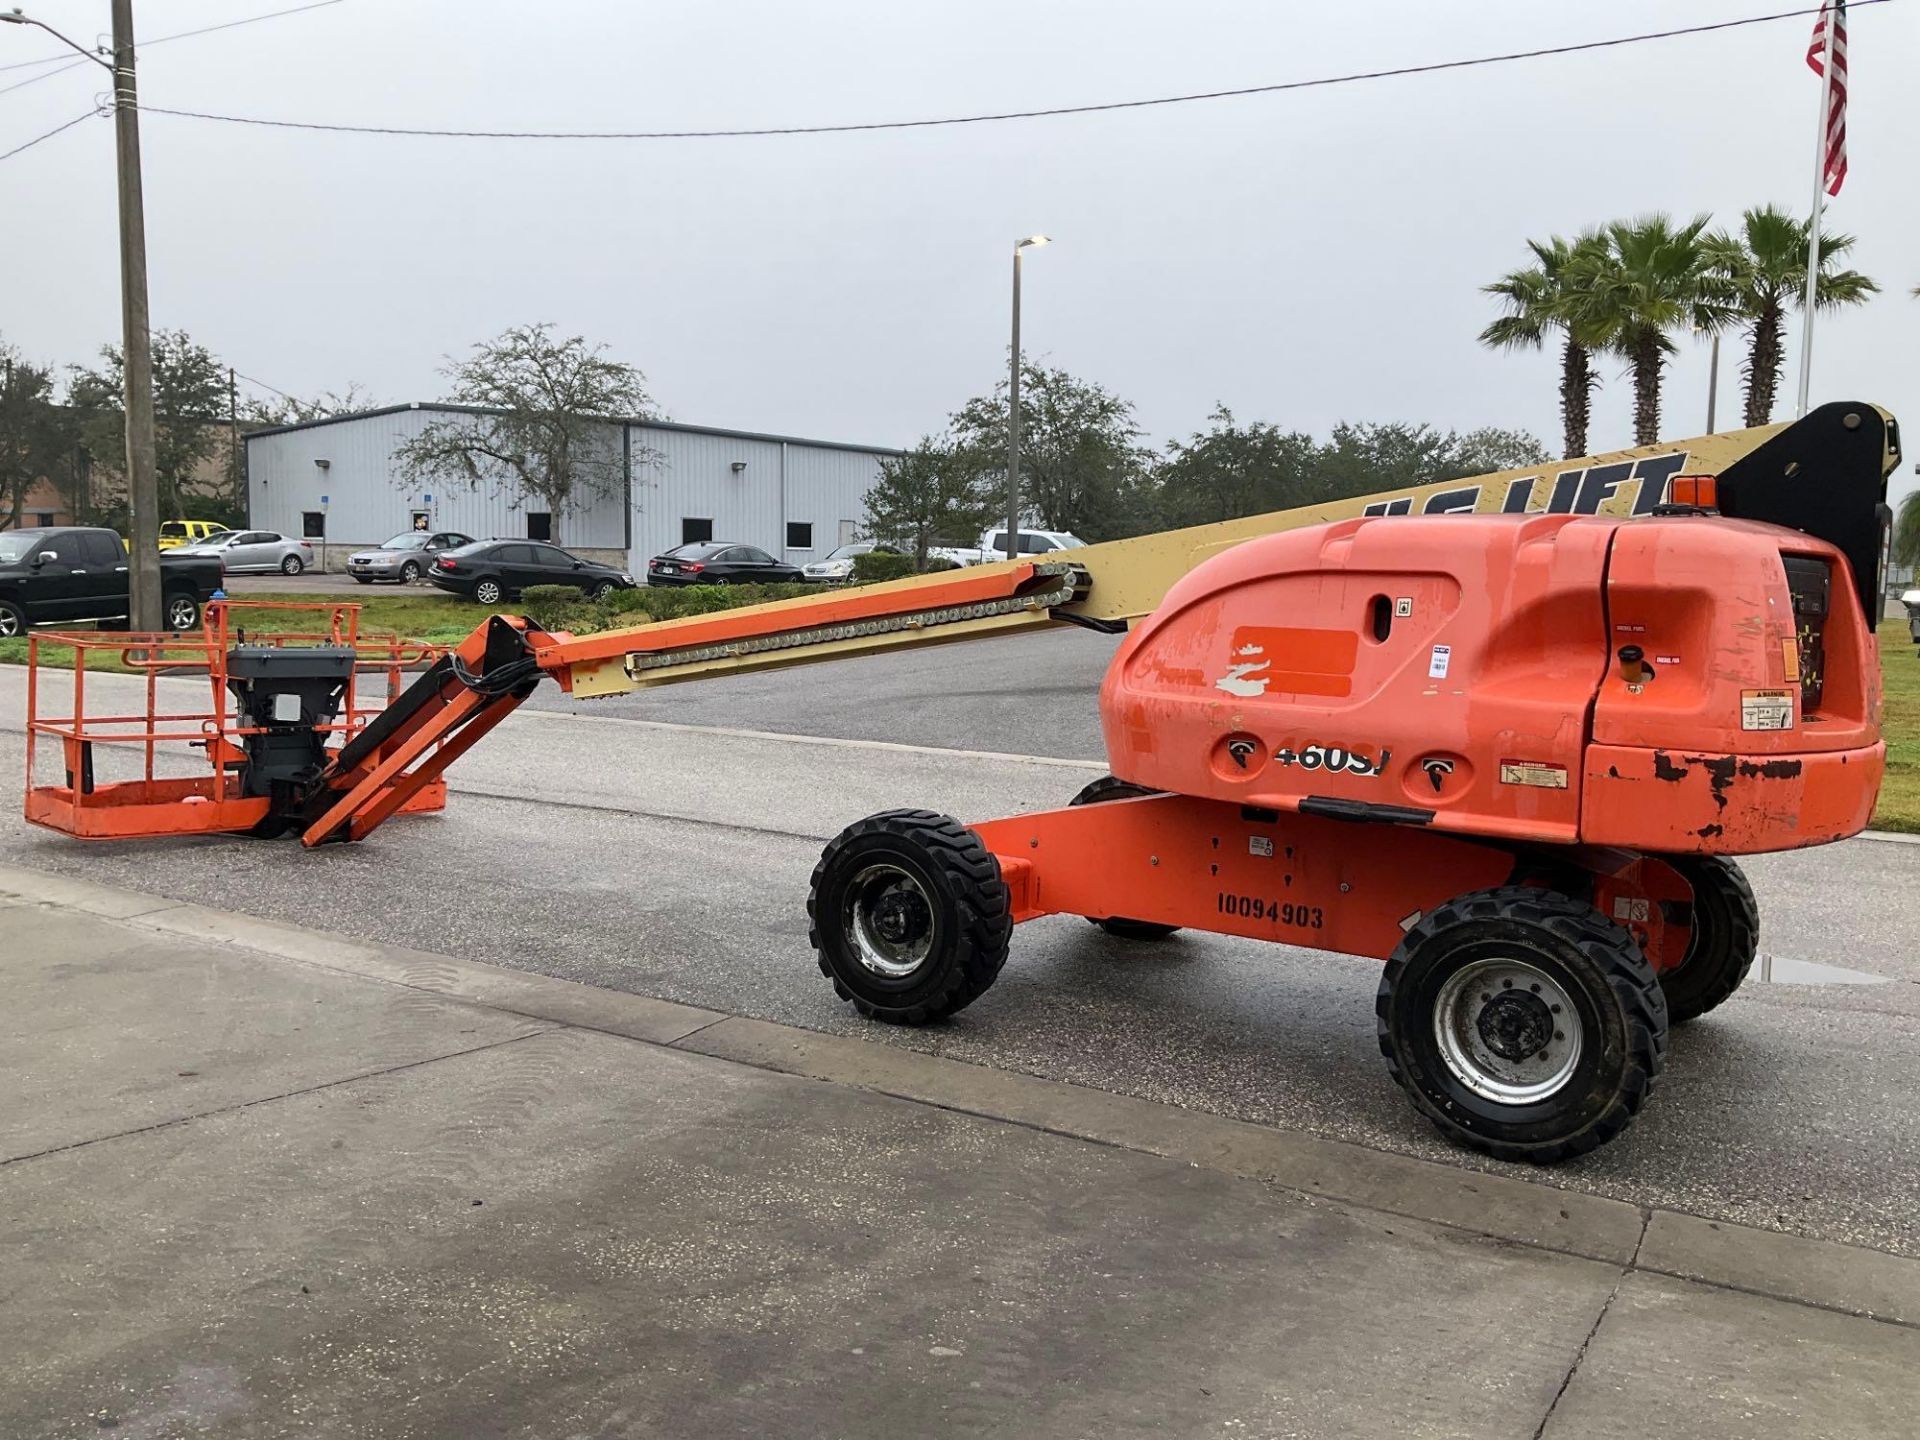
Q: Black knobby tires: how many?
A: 4